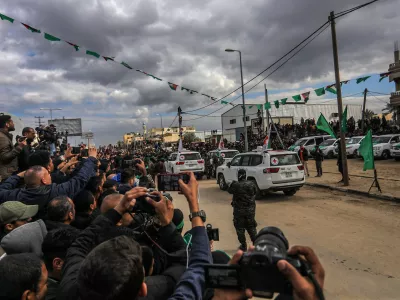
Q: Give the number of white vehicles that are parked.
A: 5